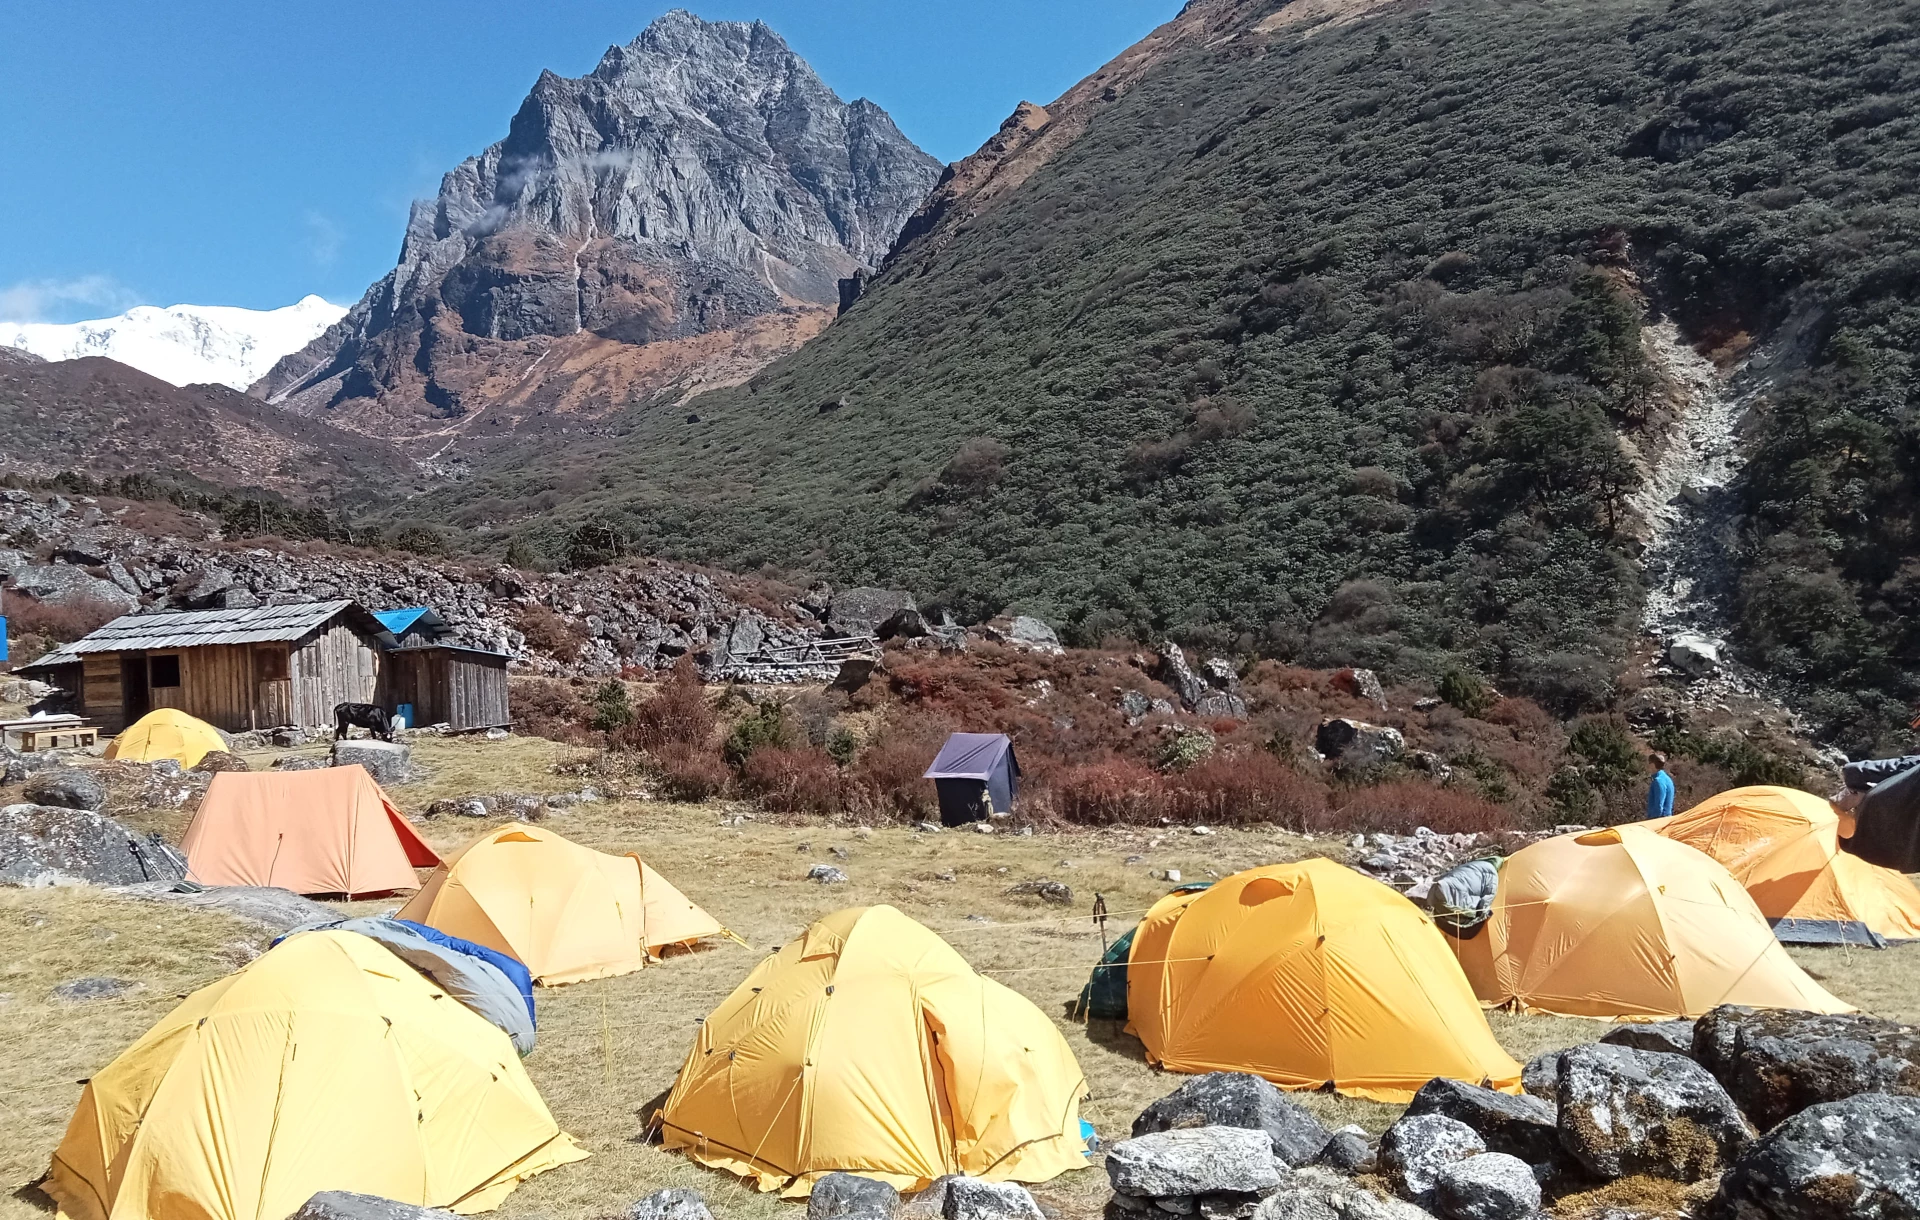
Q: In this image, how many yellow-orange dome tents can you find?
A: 7